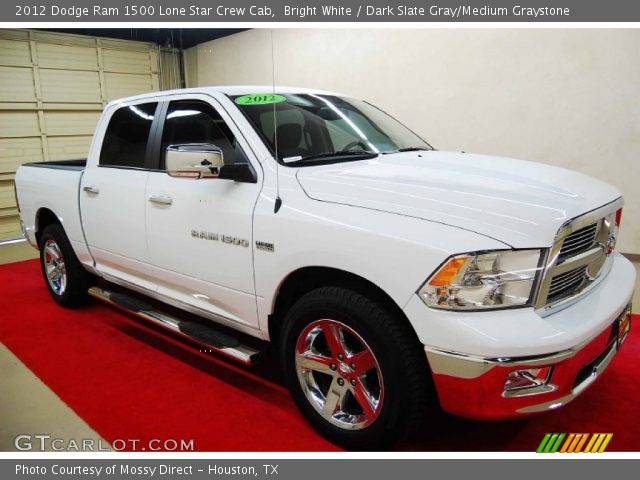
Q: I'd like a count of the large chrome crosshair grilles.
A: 1